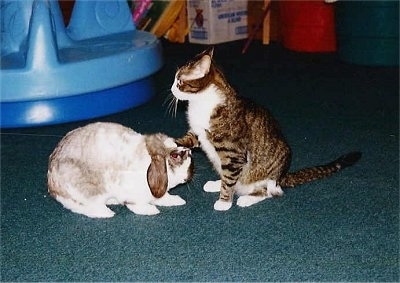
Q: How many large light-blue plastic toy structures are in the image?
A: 1